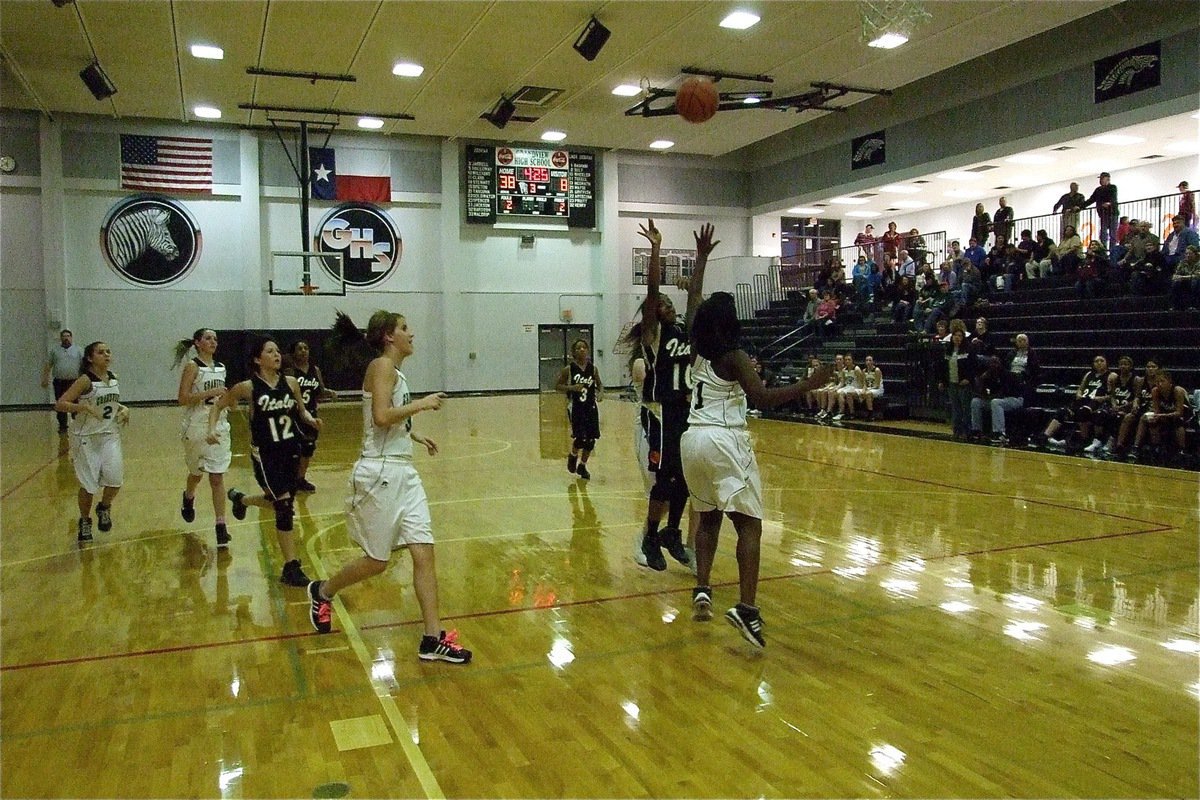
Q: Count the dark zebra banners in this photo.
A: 2